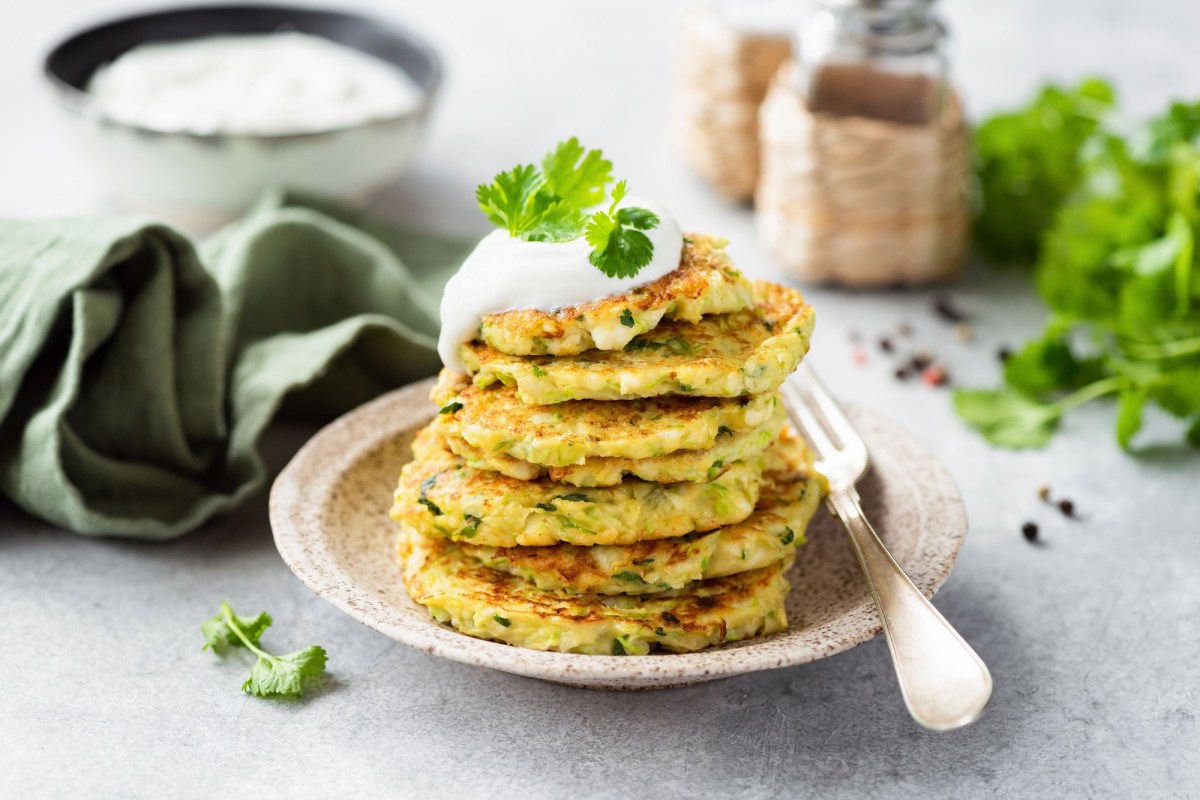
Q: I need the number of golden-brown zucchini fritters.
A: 7